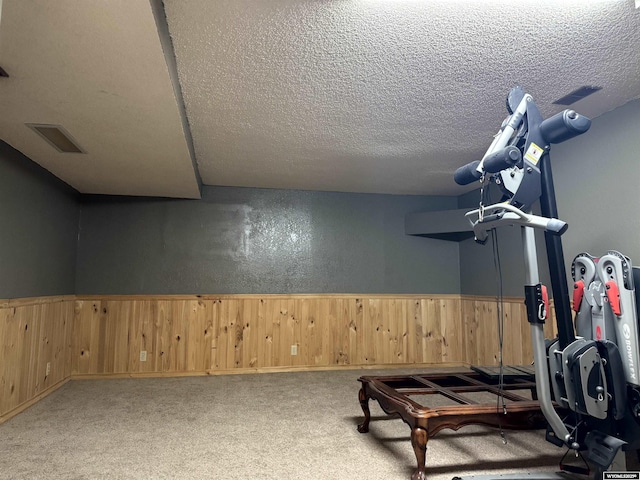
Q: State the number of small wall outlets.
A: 3